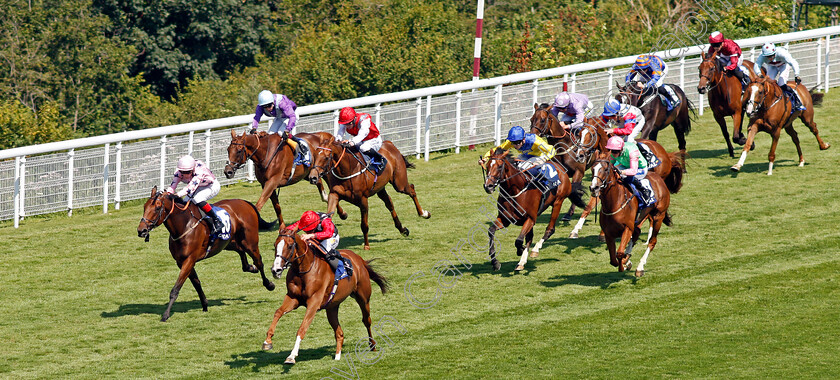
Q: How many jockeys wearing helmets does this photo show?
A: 11